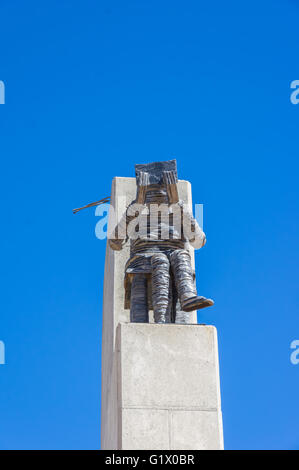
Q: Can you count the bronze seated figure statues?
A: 1